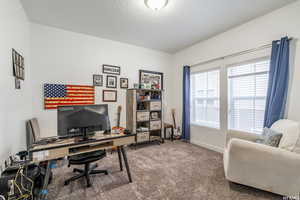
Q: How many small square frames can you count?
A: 3